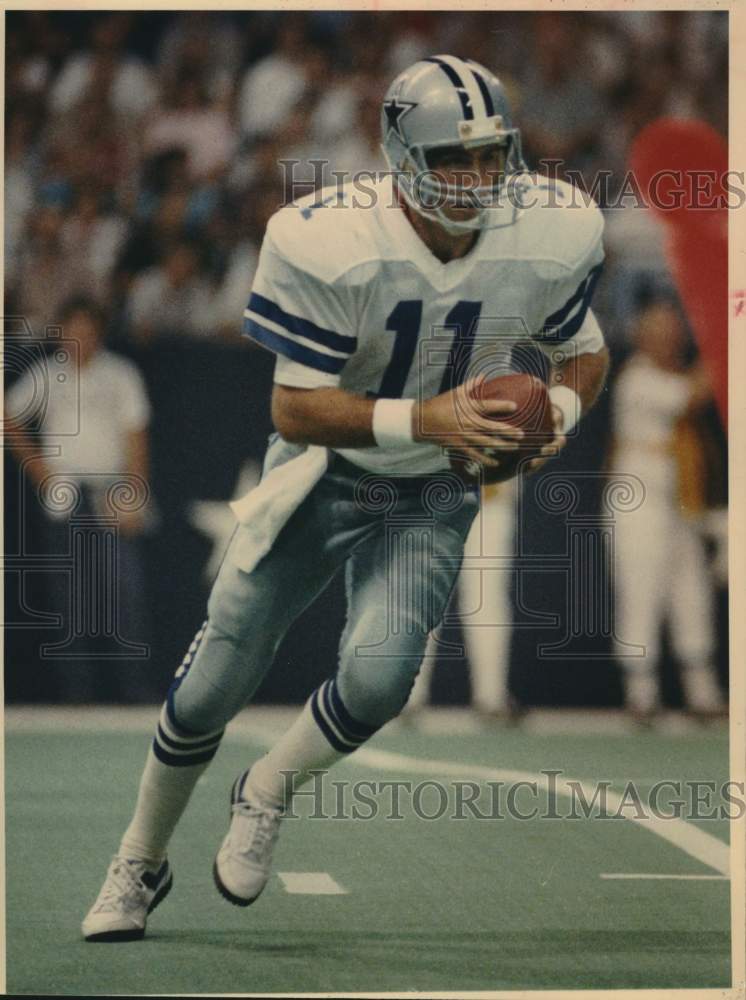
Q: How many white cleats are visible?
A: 2